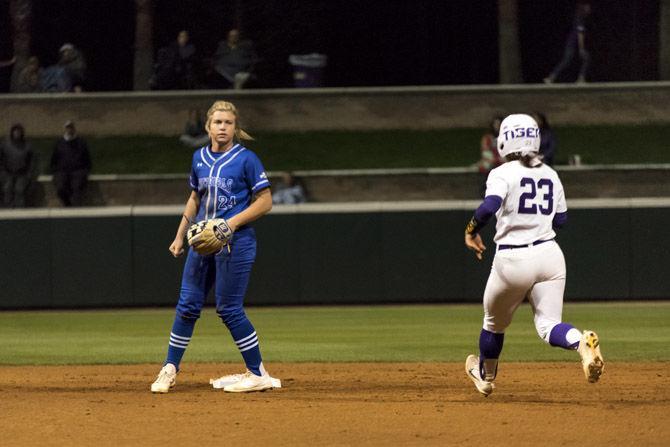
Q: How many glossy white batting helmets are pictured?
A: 1